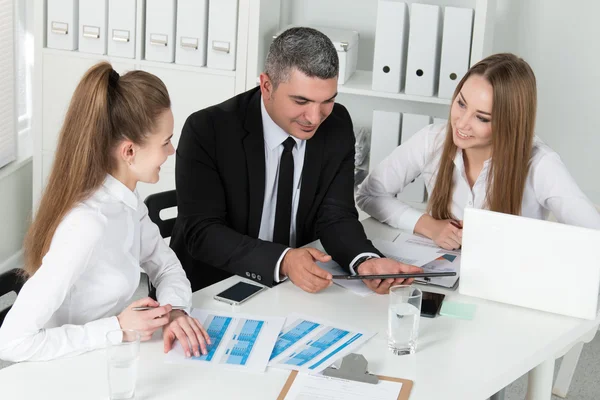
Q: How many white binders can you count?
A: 12